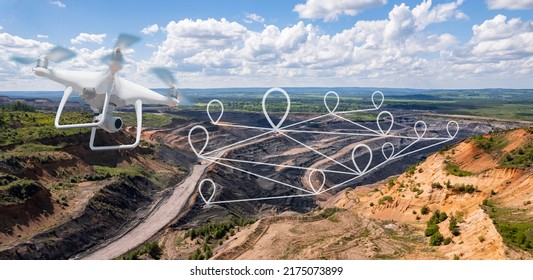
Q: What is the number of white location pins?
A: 12